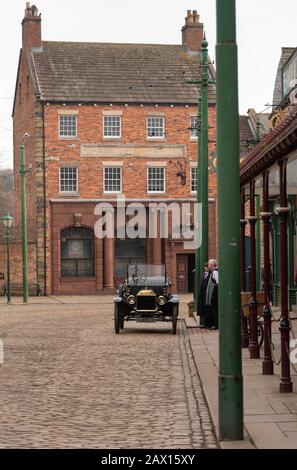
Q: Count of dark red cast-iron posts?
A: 4